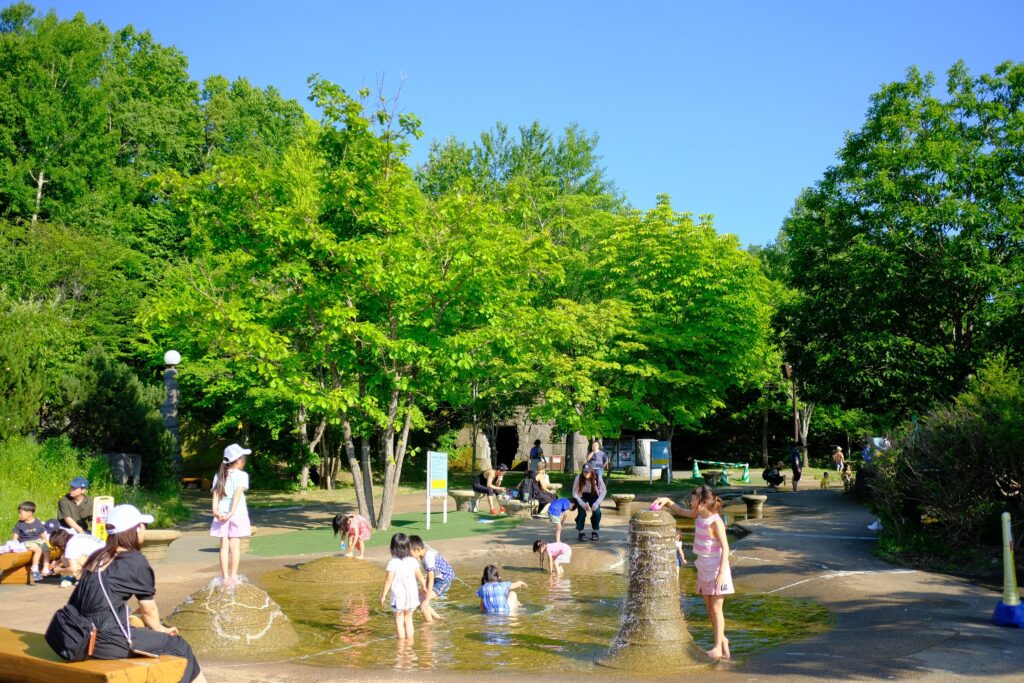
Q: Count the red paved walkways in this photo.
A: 0